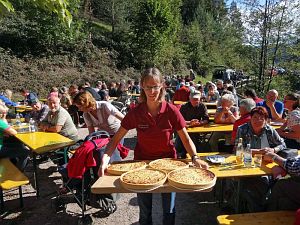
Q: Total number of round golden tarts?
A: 4